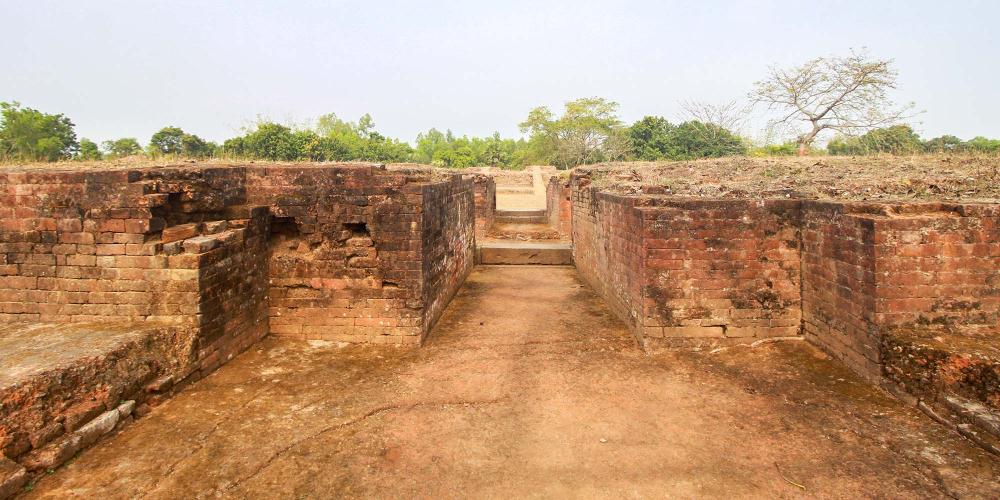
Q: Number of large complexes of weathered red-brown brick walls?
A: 2